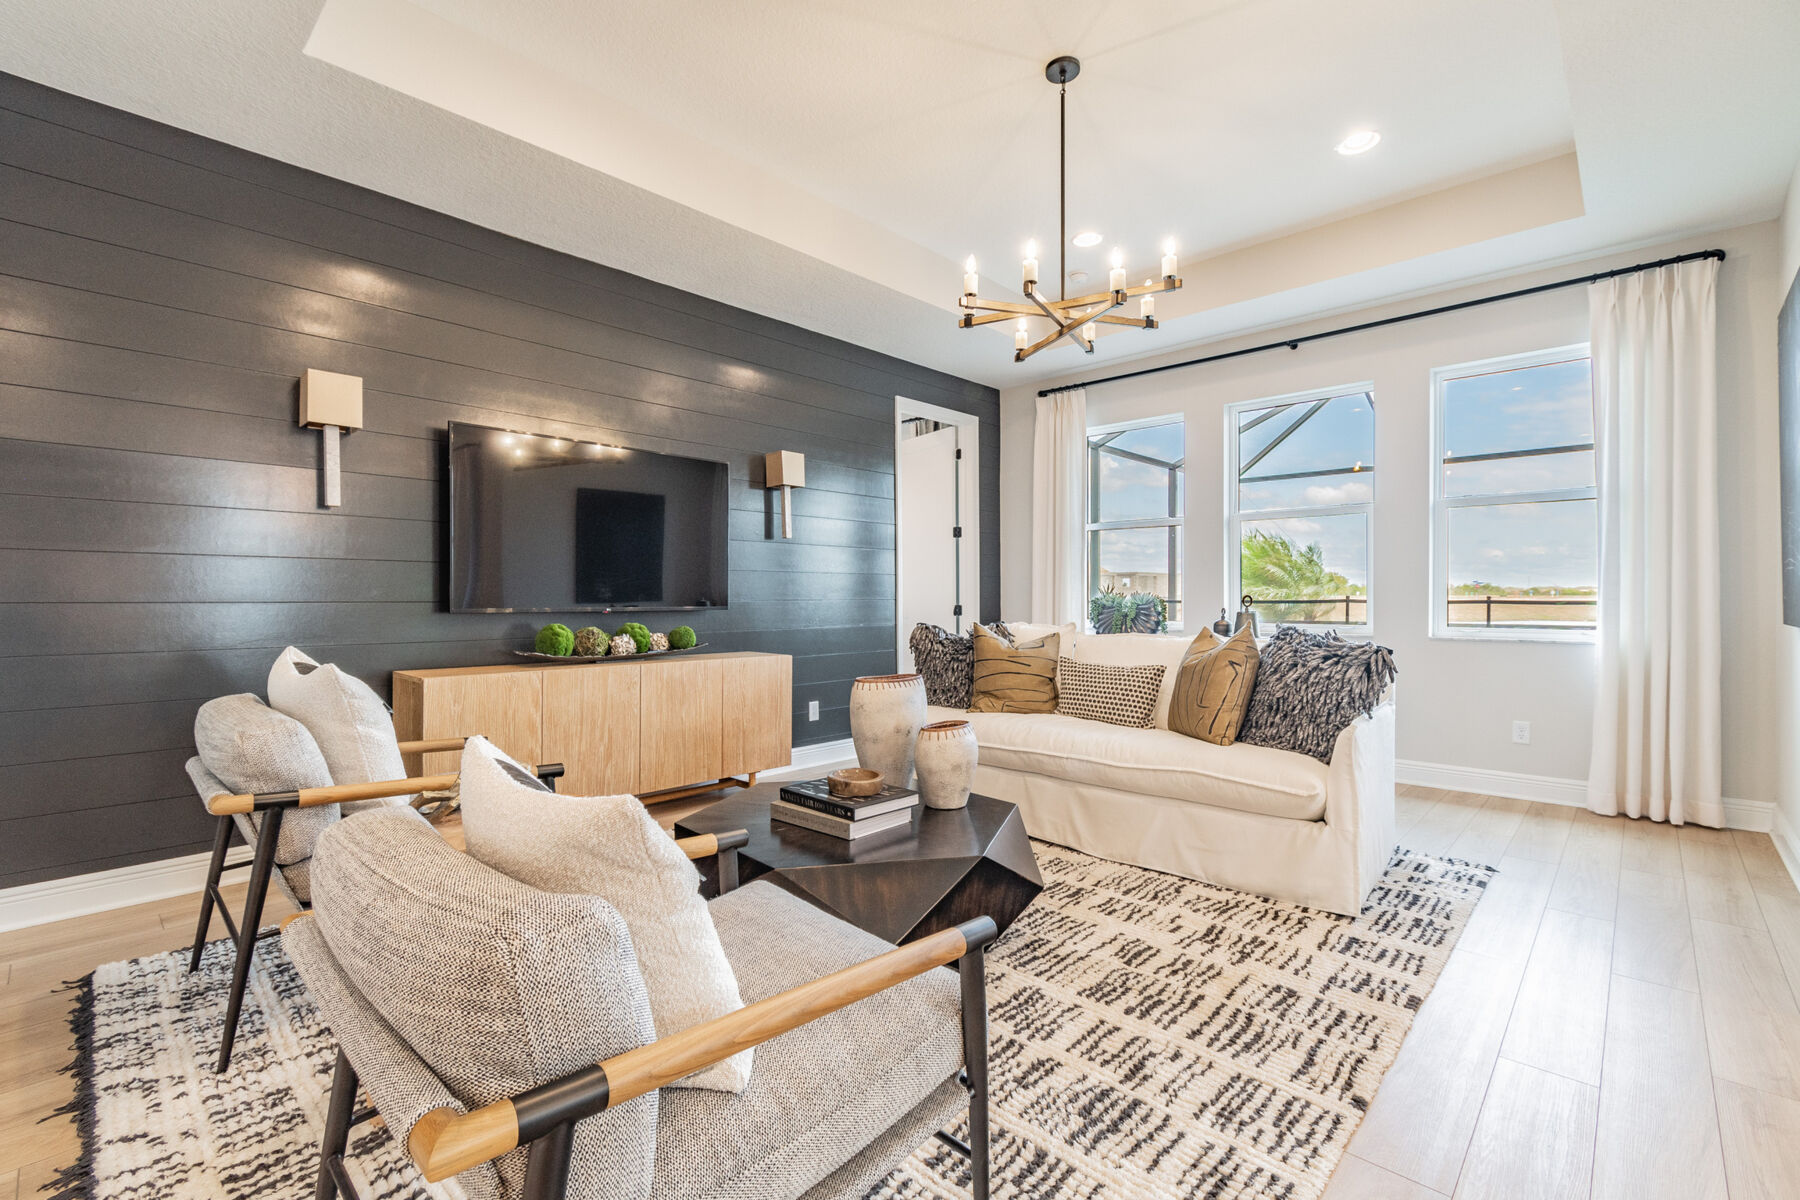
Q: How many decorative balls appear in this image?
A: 6